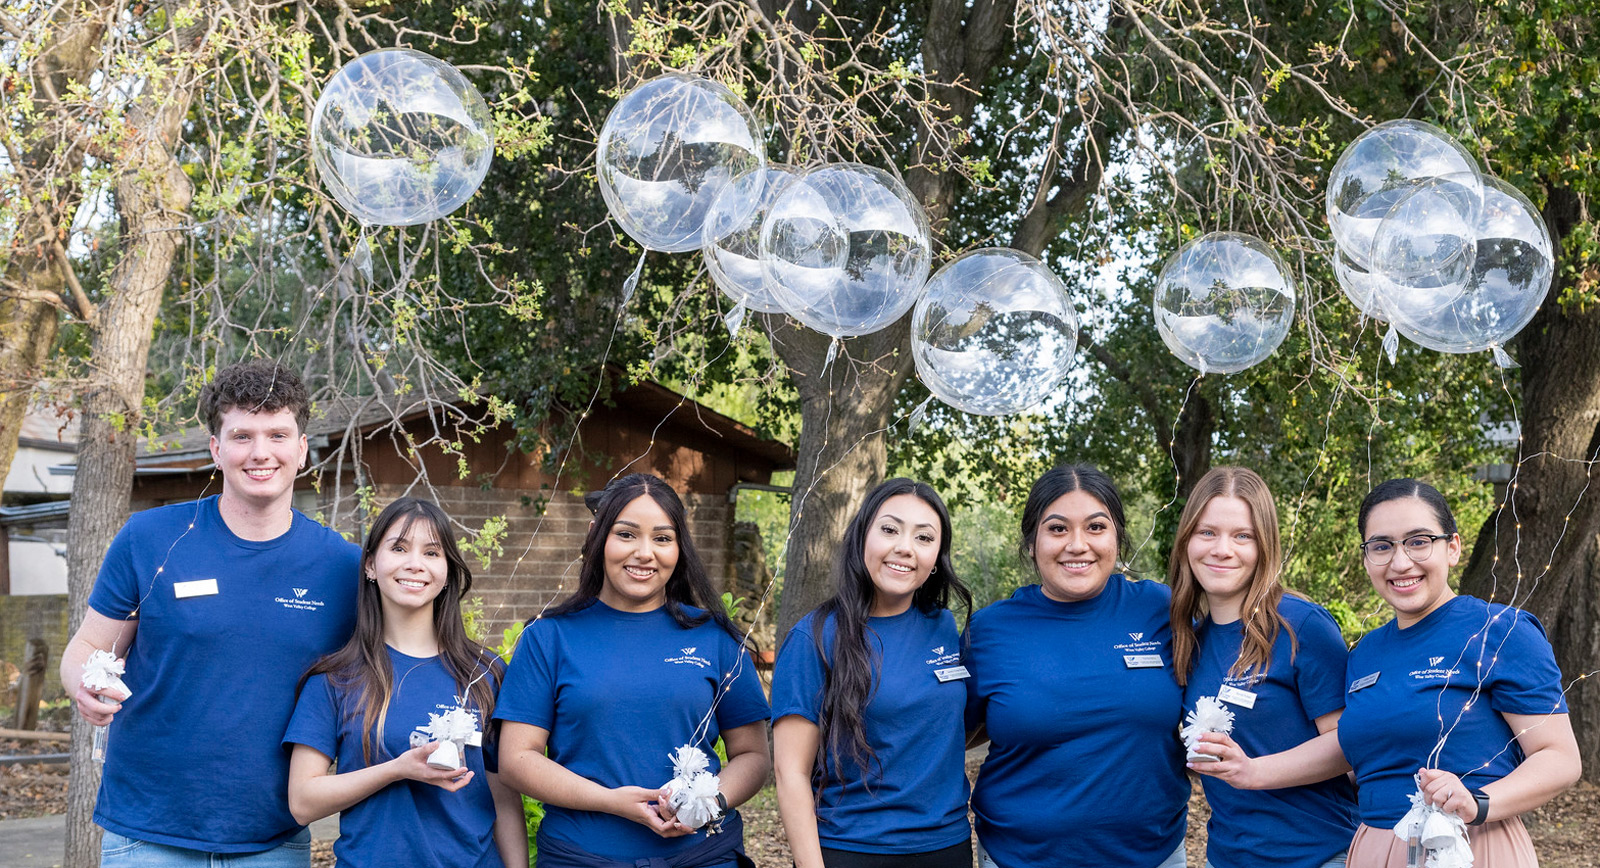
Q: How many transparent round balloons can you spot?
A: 9